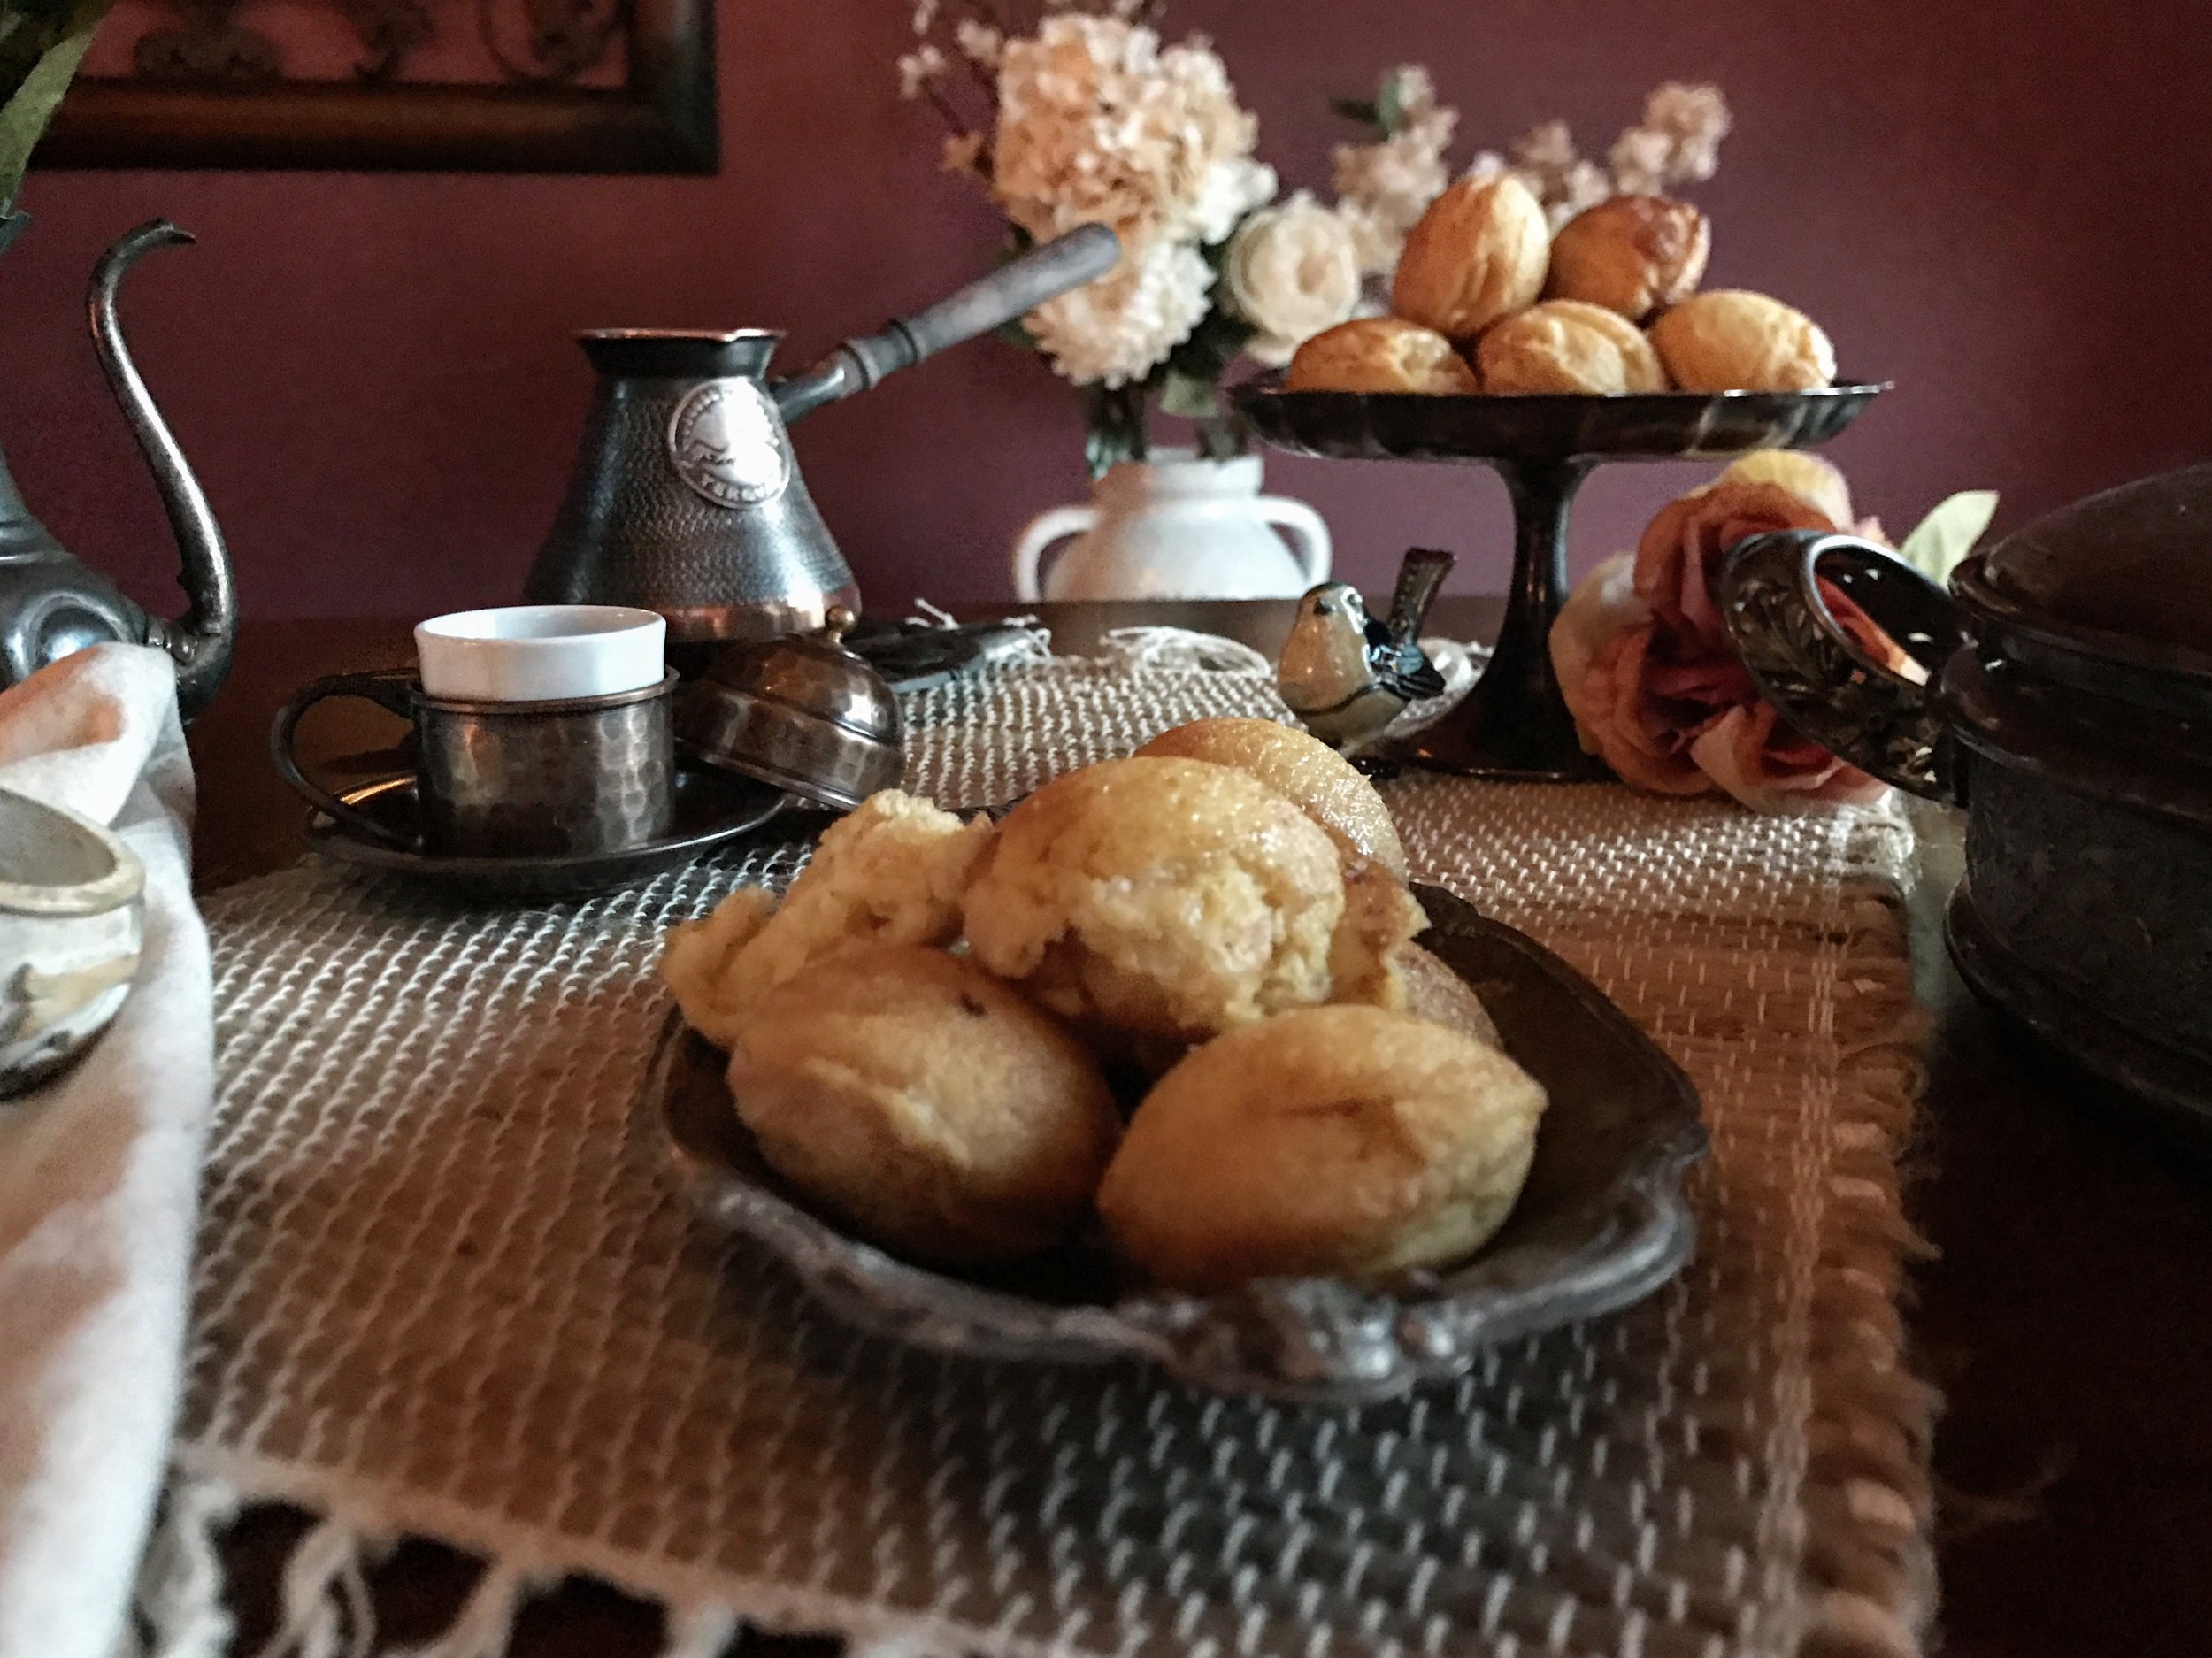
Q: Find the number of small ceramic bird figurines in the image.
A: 1